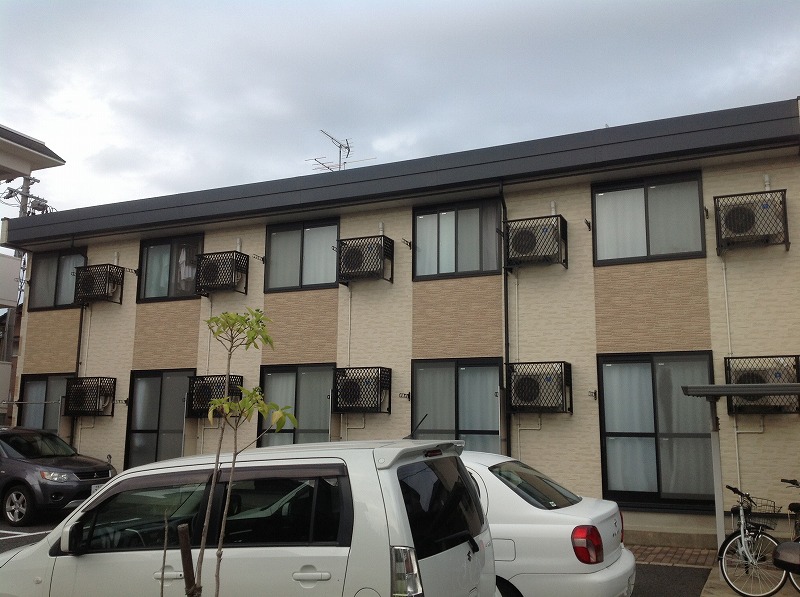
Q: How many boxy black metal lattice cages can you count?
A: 10